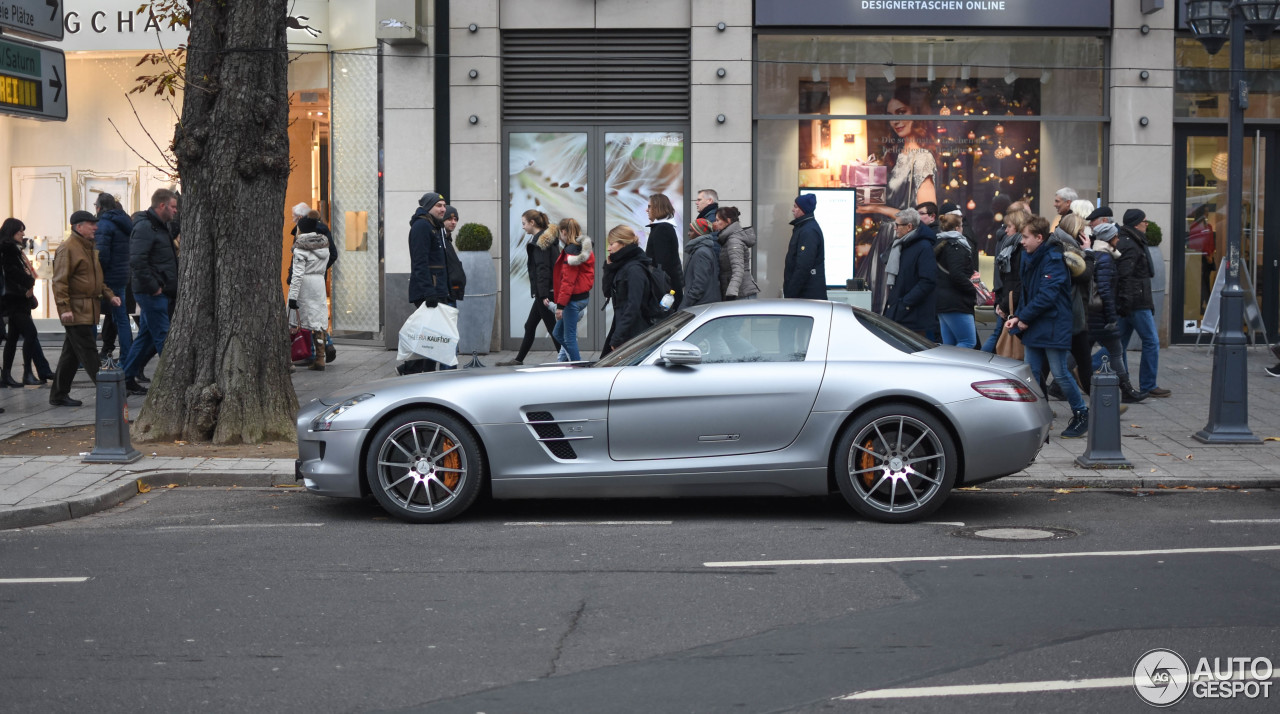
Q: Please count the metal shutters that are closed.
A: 1